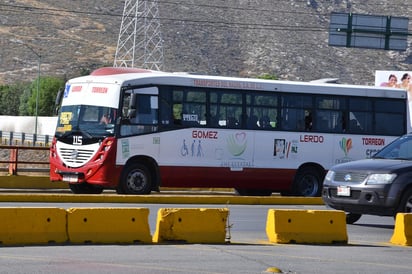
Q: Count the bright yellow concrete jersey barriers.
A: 5